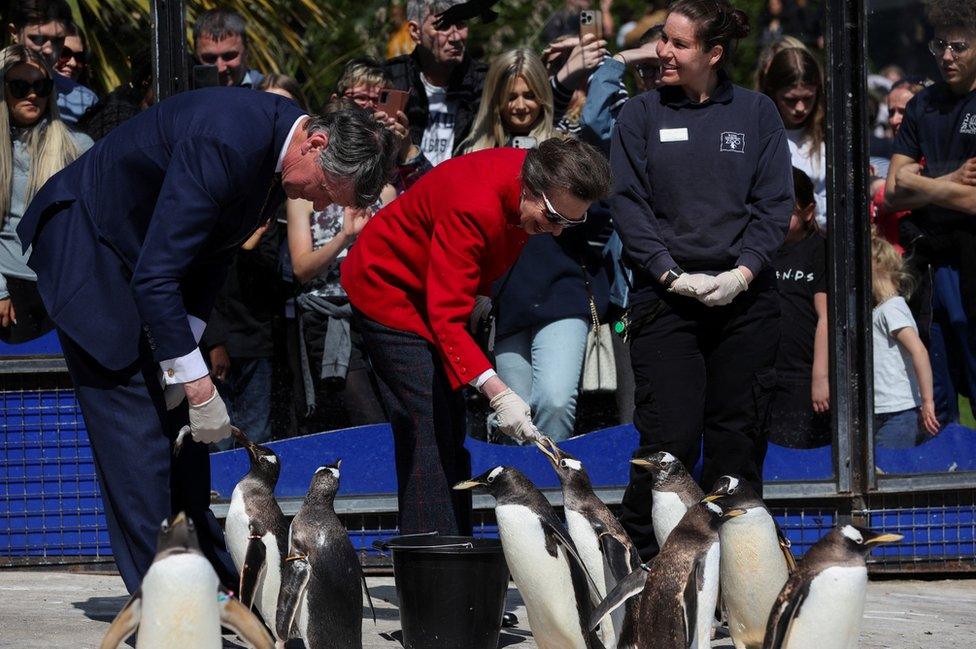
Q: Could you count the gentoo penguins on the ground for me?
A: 9